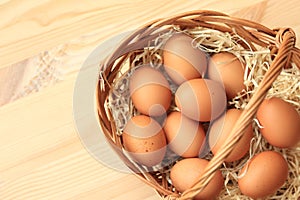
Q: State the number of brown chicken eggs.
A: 10